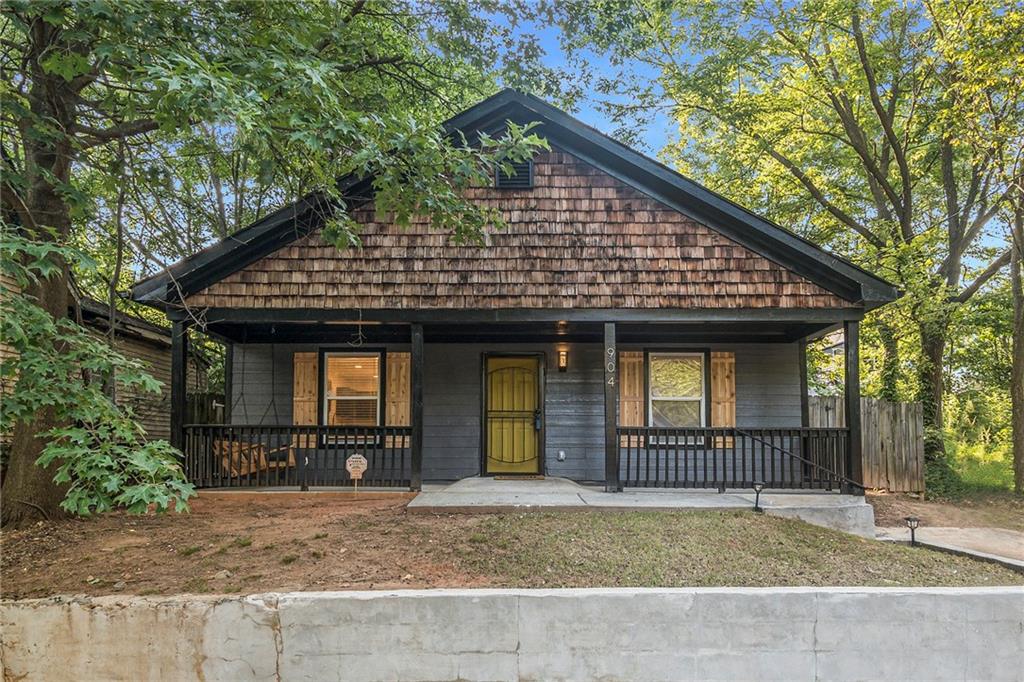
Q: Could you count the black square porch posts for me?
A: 4